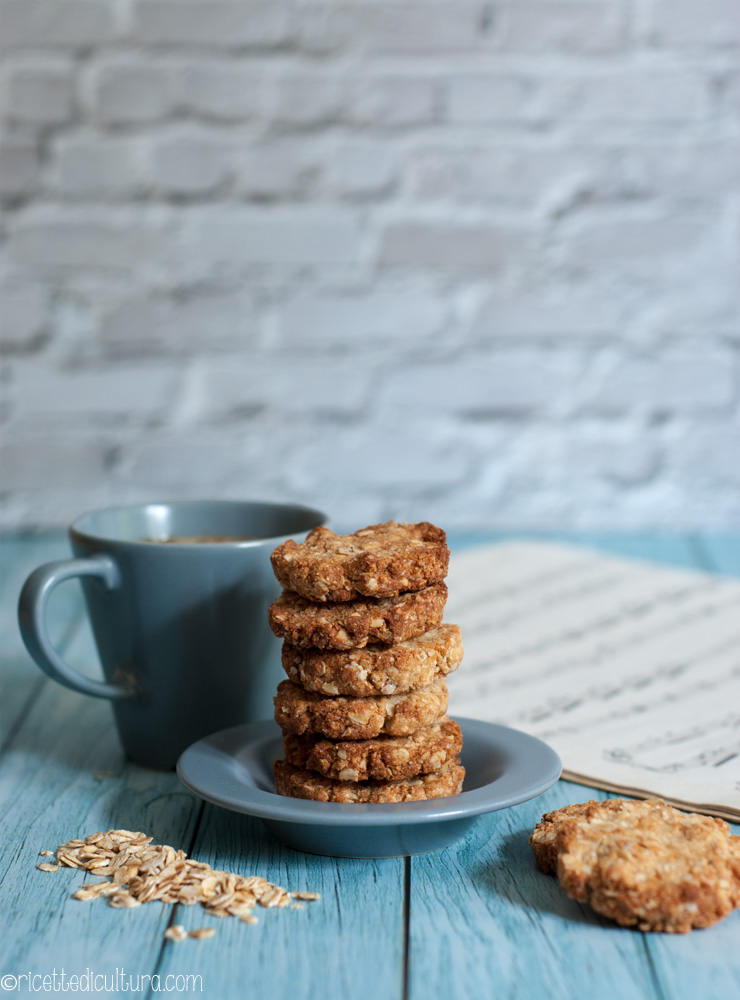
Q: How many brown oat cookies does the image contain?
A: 8